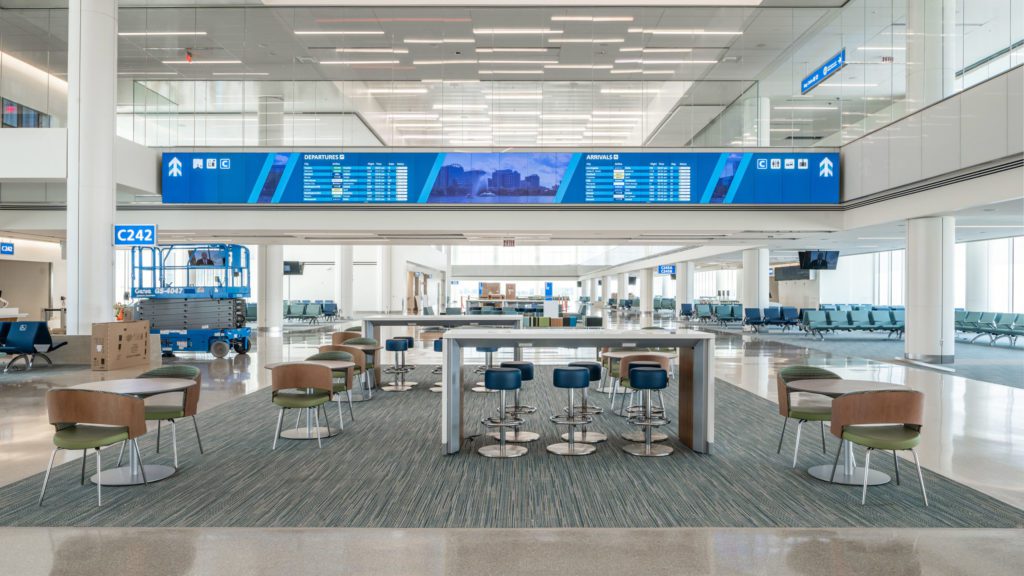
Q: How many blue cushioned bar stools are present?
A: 12